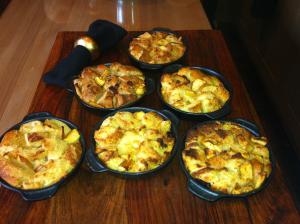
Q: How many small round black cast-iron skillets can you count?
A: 6